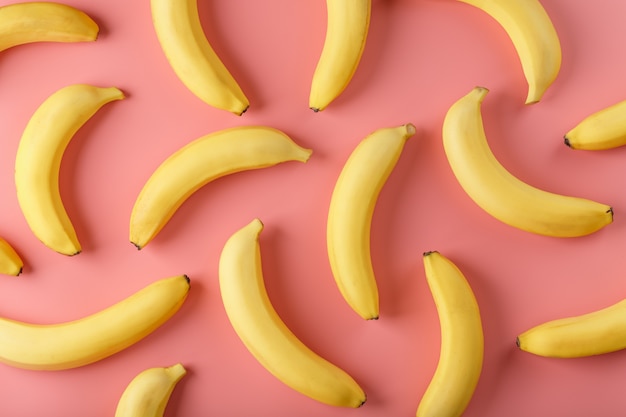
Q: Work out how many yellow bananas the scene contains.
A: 15